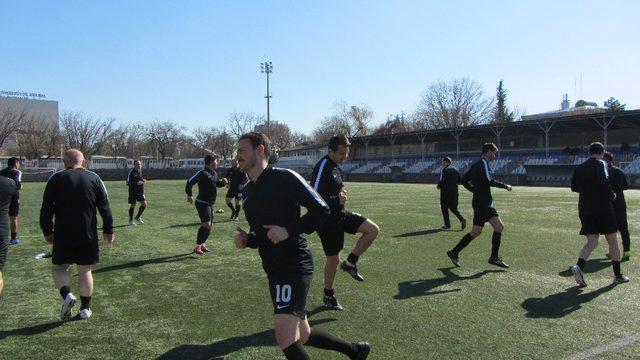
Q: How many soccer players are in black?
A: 12